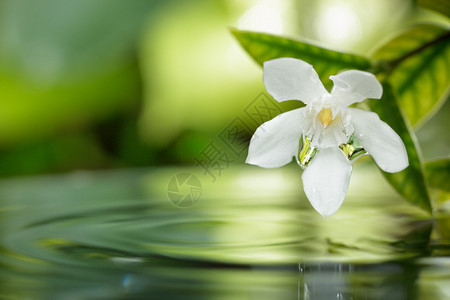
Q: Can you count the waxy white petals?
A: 5